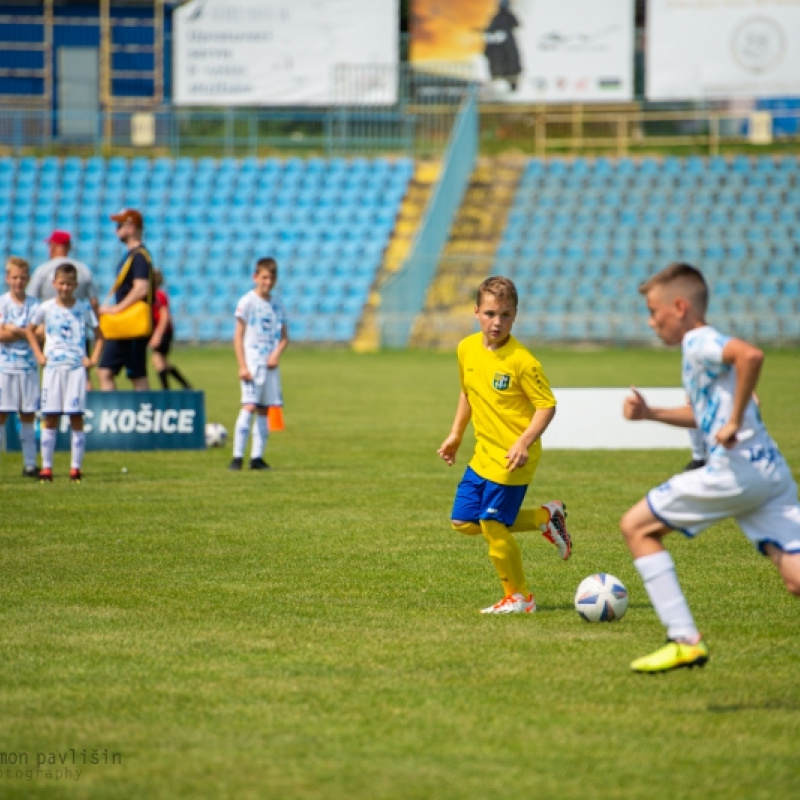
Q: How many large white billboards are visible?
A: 3